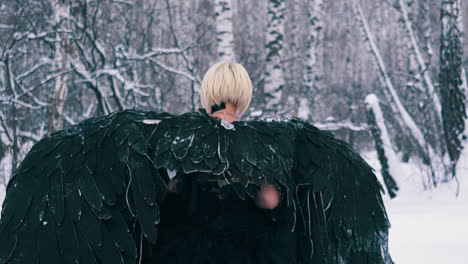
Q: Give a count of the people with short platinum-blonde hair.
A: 1